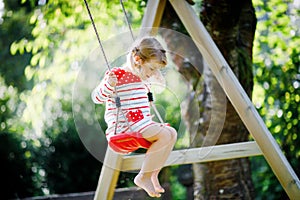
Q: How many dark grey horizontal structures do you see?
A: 1